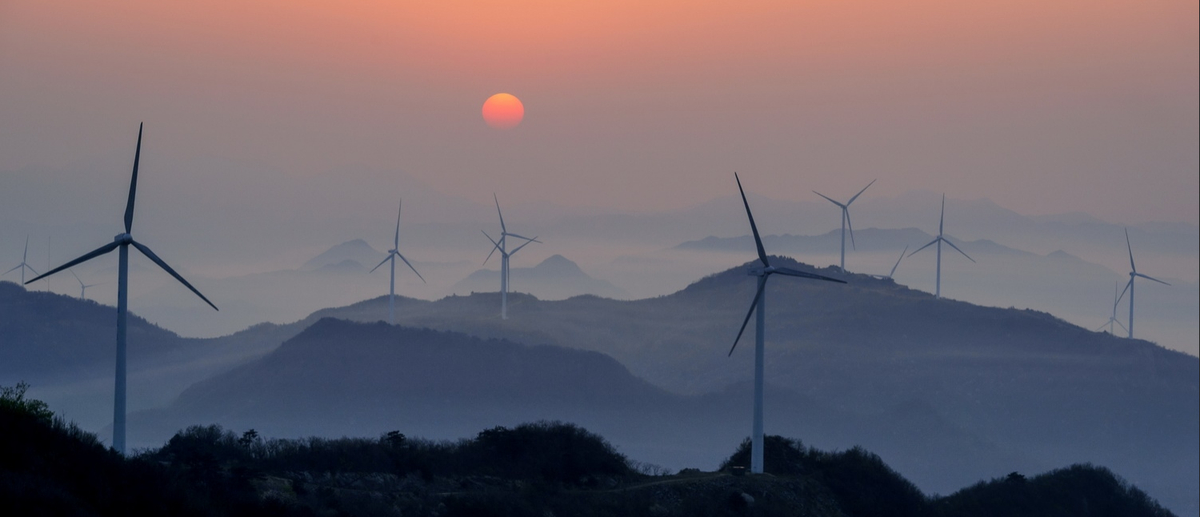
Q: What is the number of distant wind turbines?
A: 10